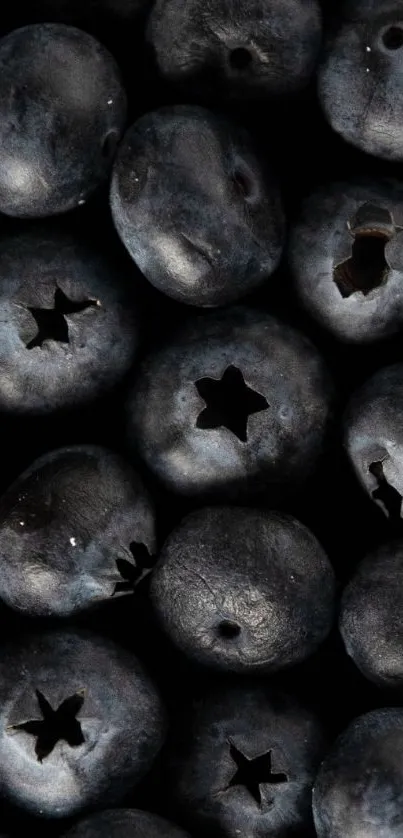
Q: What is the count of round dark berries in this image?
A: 15